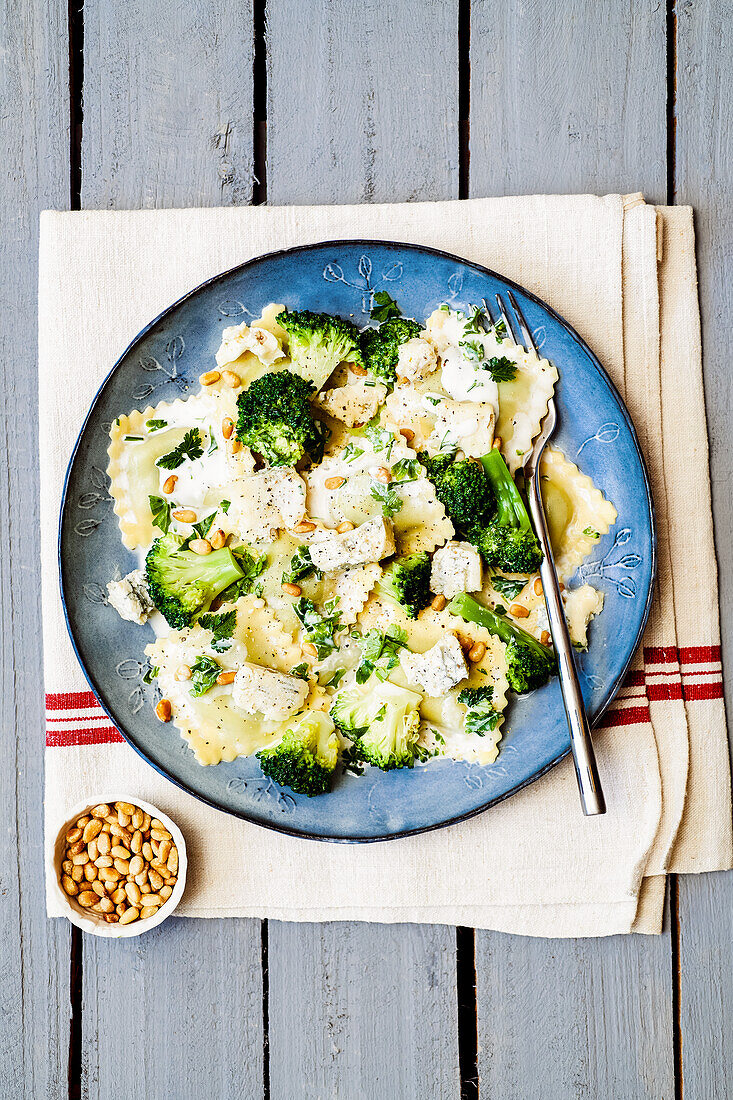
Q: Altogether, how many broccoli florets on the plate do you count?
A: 10